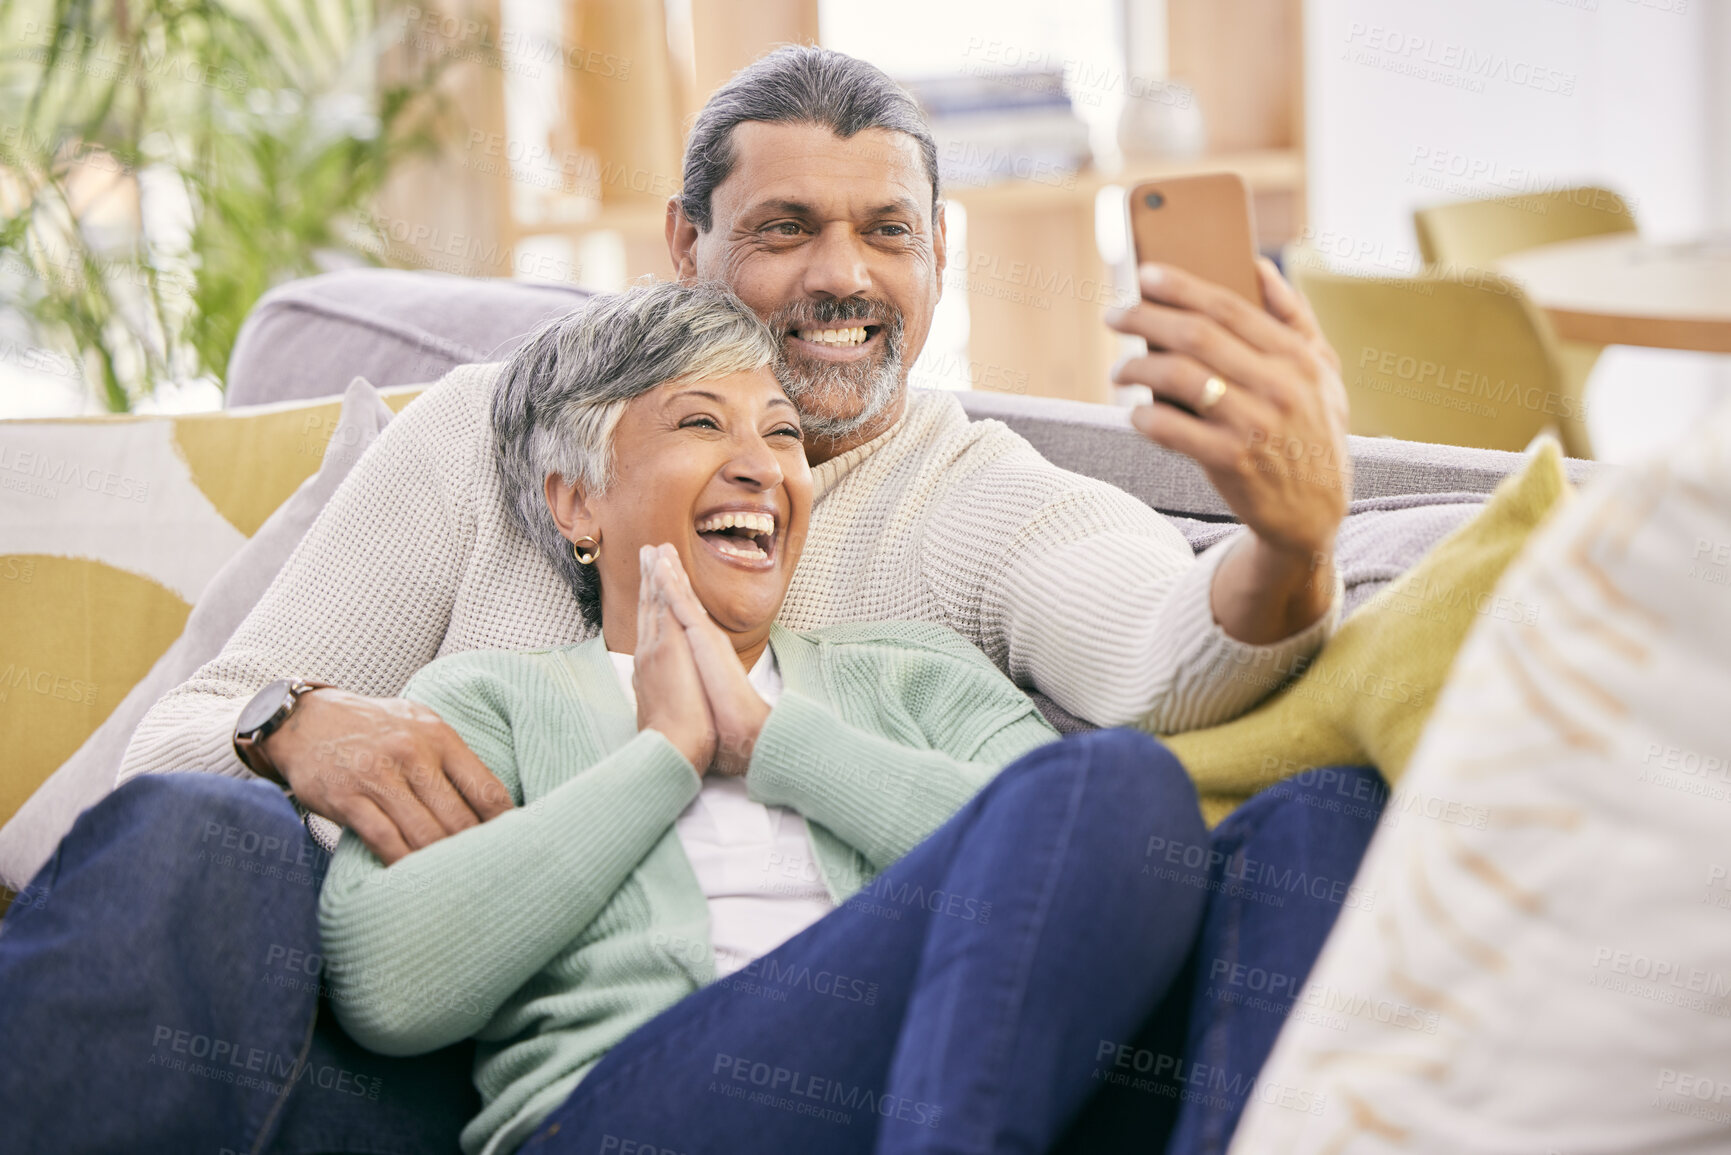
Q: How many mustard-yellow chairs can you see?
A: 2